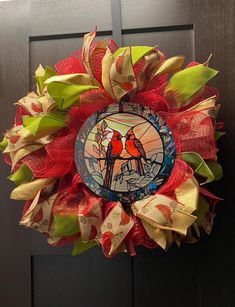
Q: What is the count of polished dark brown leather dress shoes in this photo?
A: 0